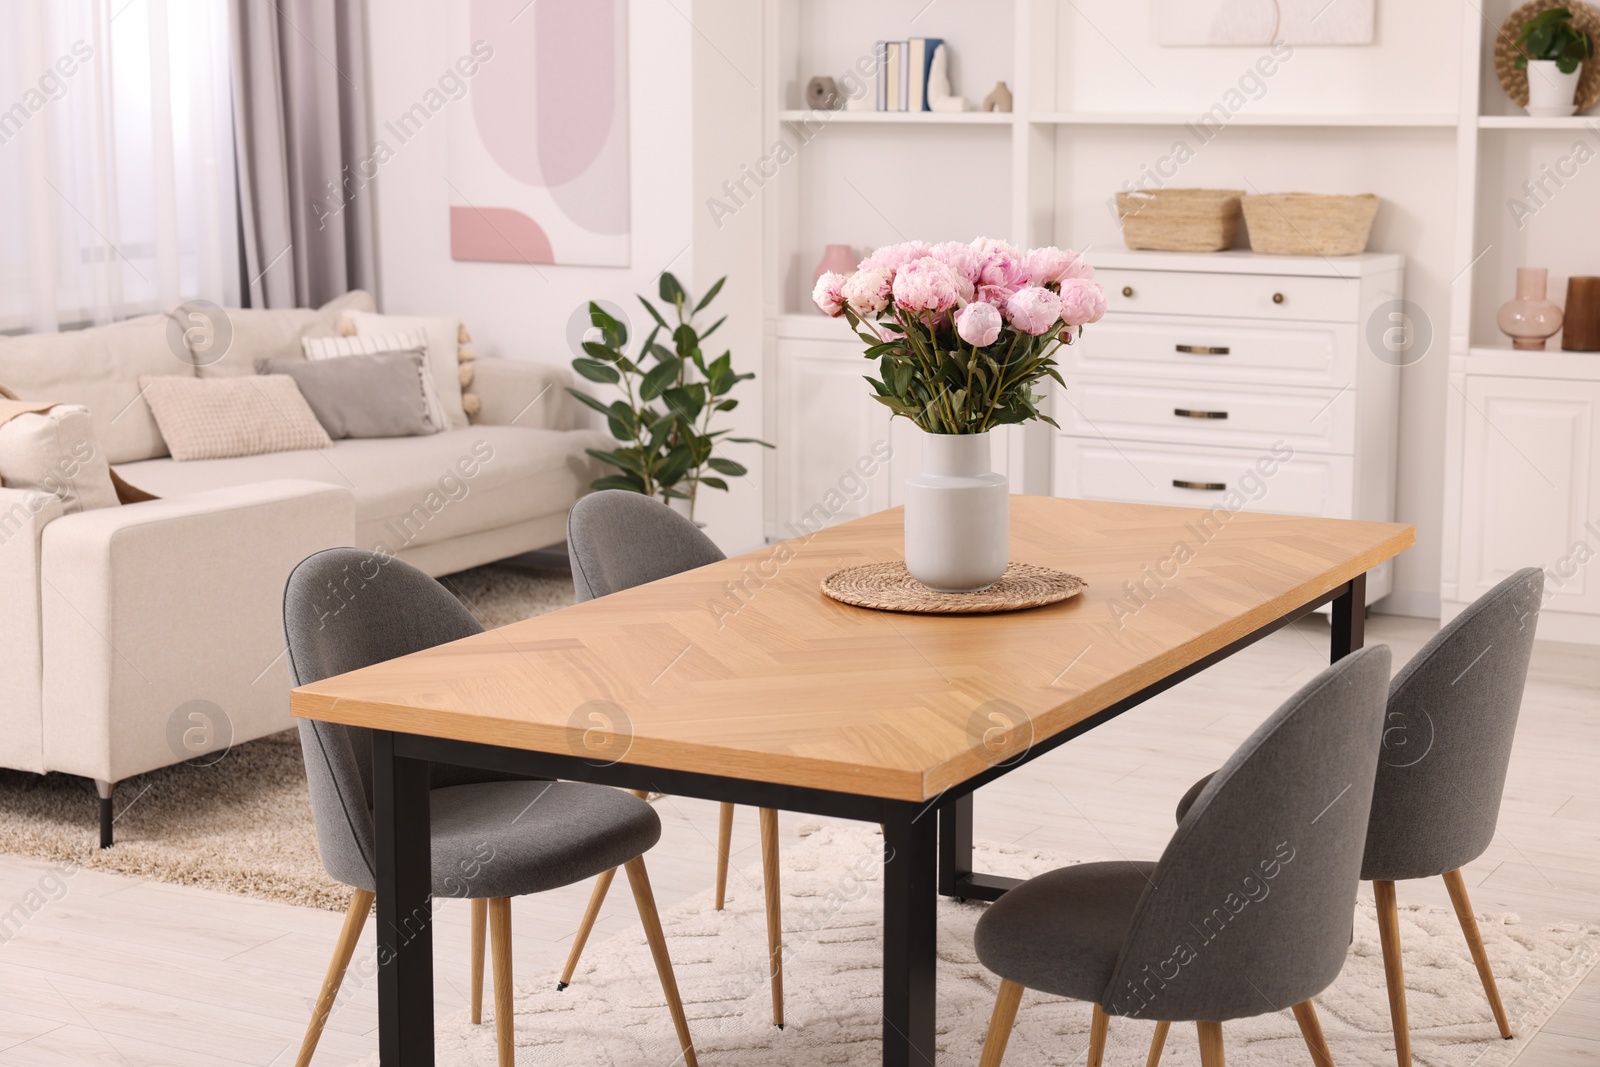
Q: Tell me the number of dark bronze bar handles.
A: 3